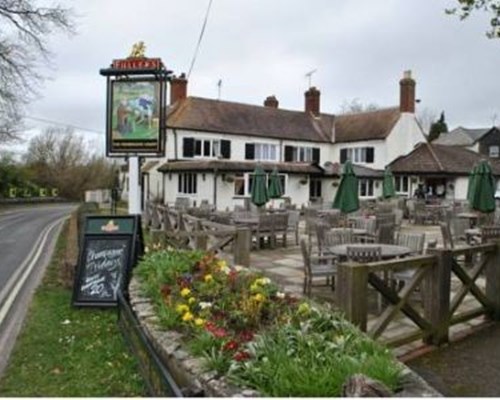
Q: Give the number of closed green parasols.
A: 5